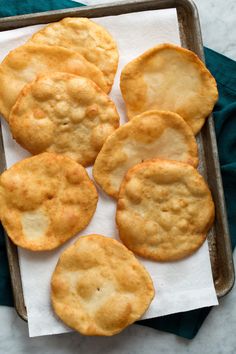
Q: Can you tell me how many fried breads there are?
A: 8